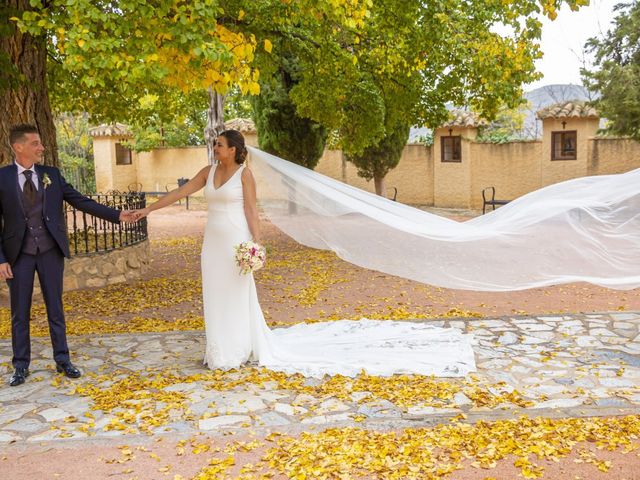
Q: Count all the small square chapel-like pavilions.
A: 4